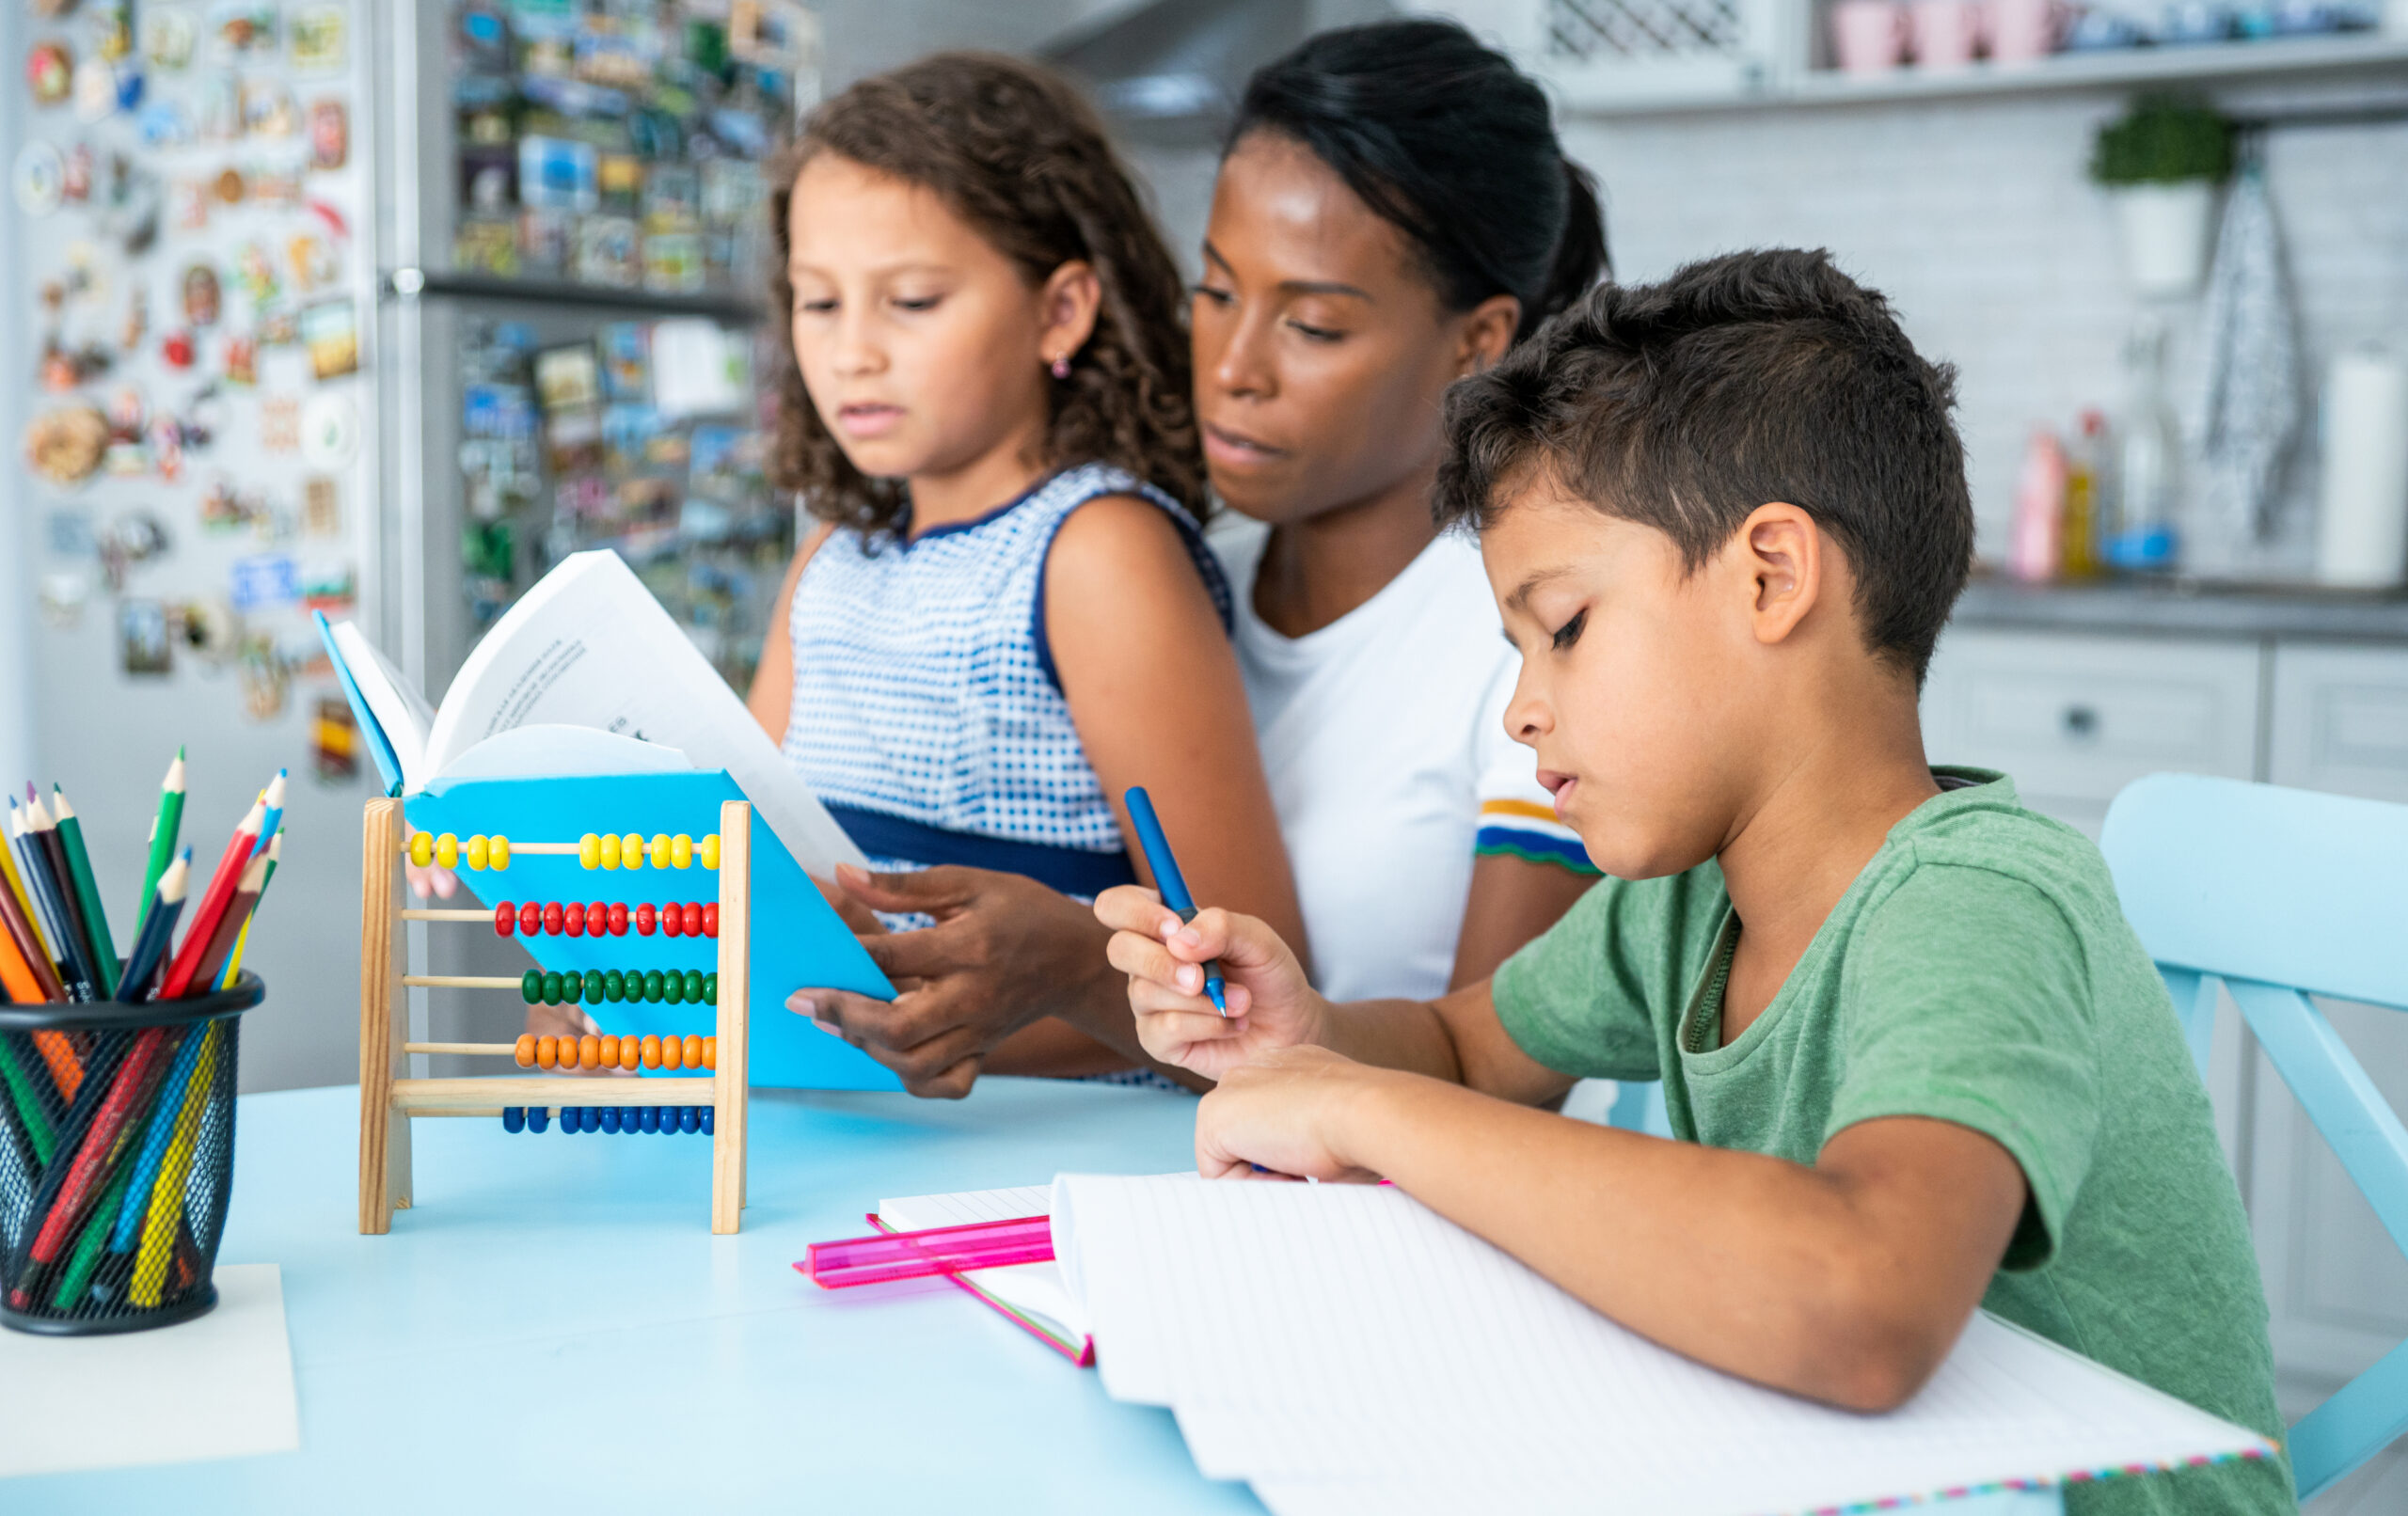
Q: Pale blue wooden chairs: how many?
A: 1